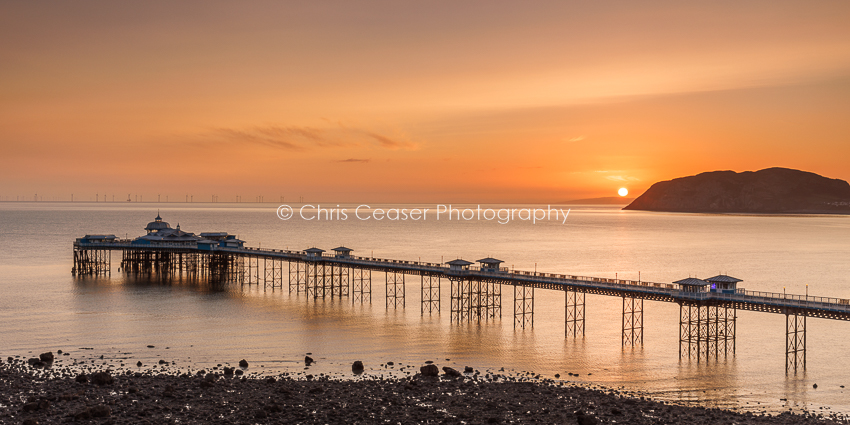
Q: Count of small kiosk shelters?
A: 6